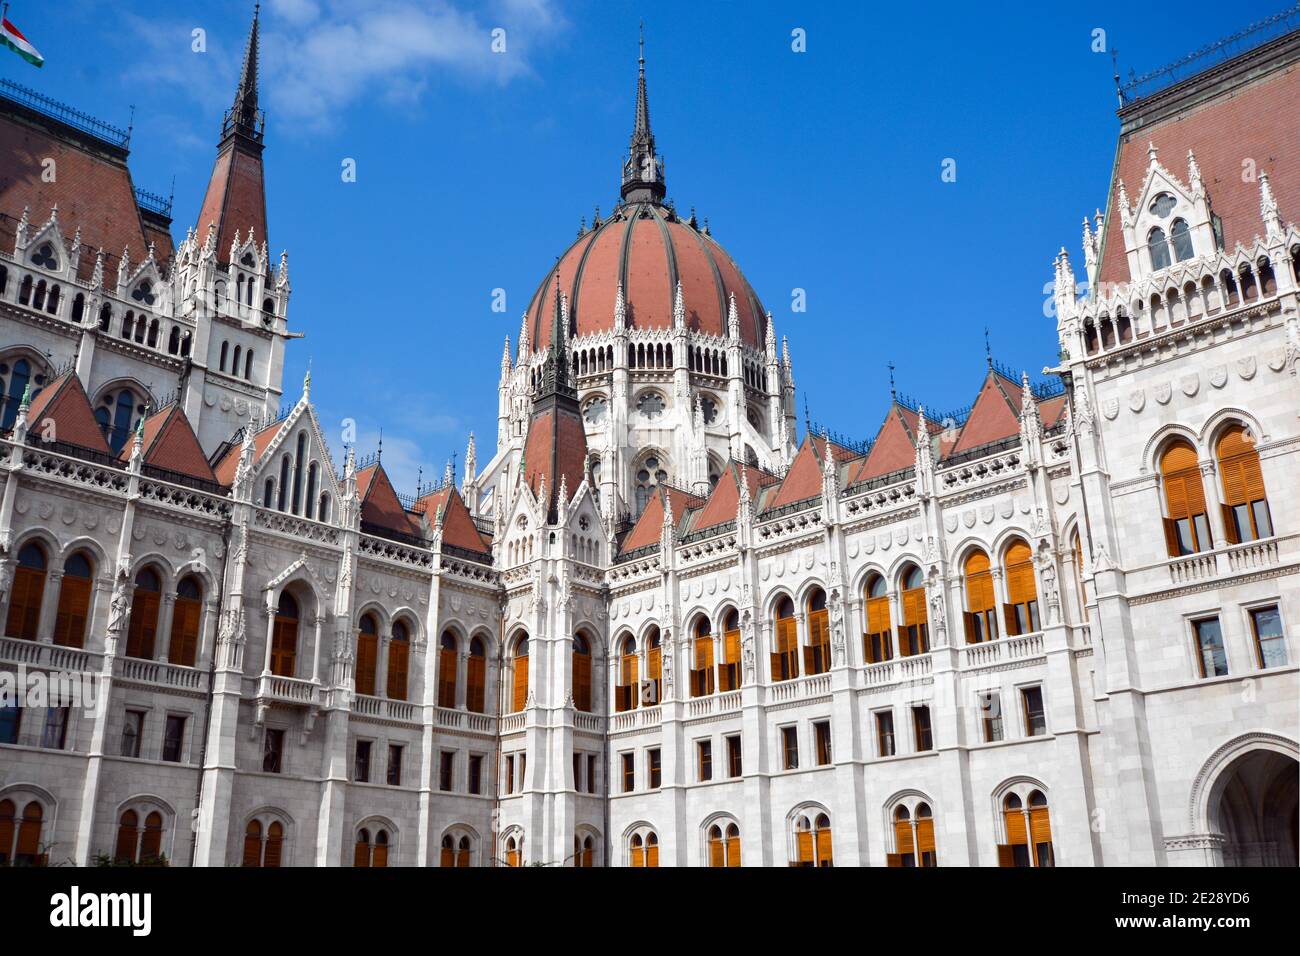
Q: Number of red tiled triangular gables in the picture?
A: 9